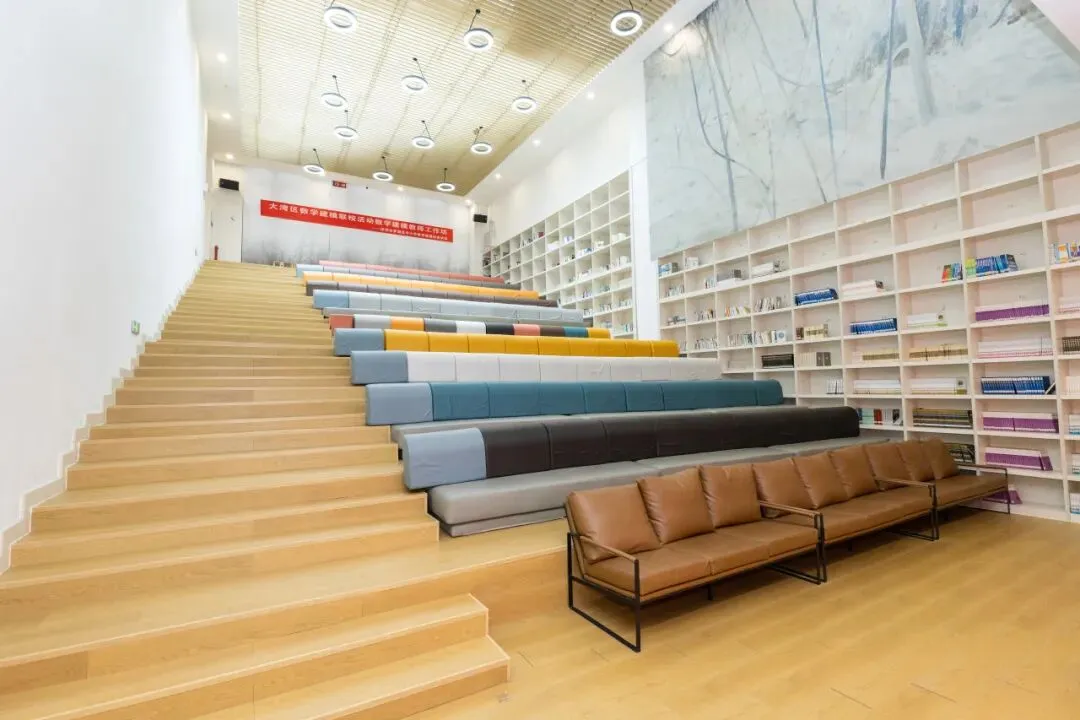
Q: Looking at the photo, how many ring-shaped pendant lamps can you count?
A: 12